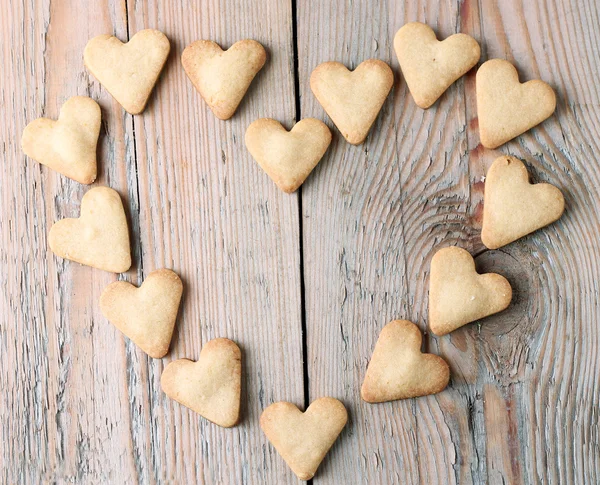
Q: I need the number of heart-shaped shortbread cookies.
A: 14